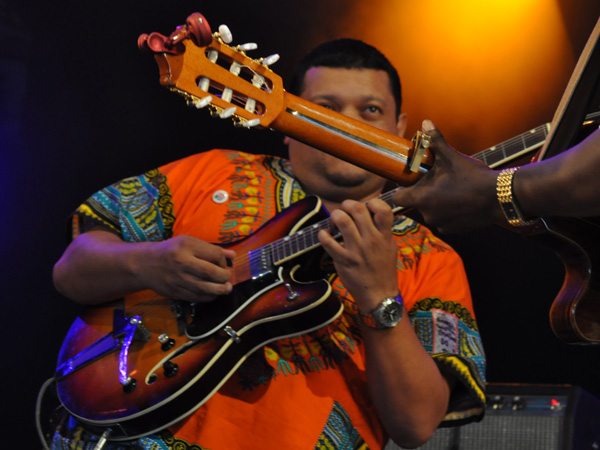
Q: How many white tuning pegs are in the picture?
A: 6